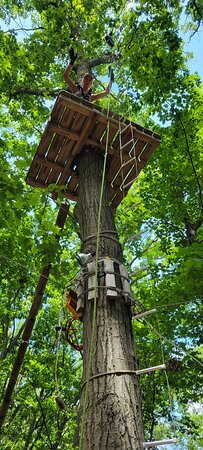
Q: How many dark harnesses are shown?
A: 1